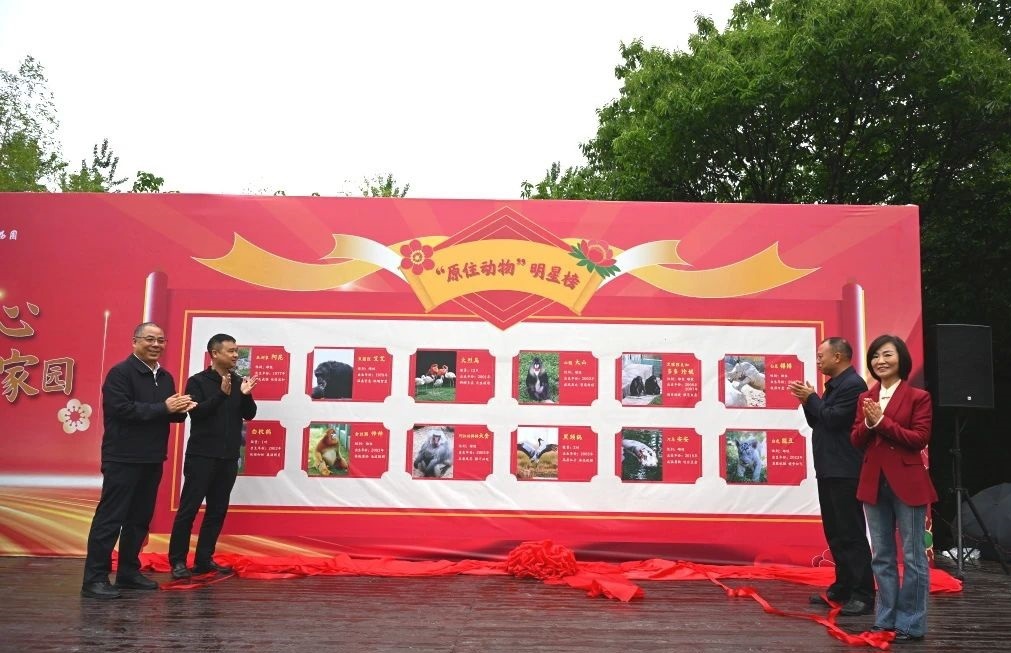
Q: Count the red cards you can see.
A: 12